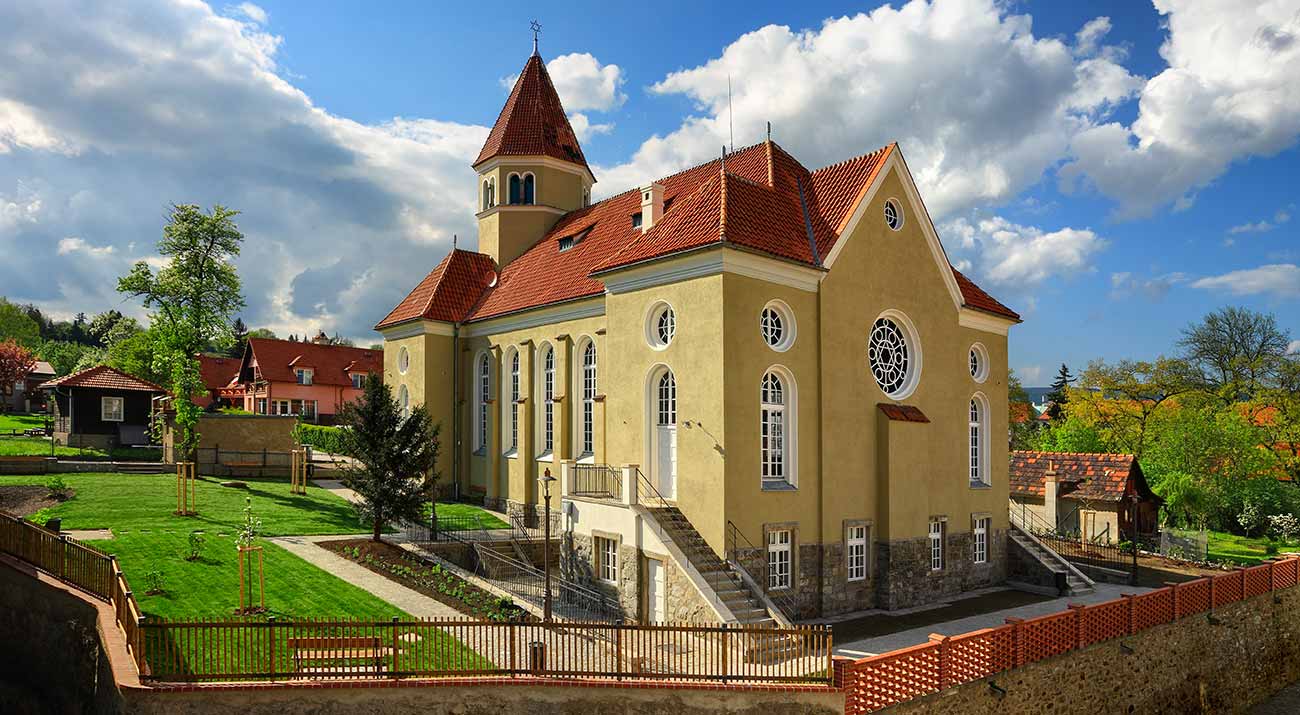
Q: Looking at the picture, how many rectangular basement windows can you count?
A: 5